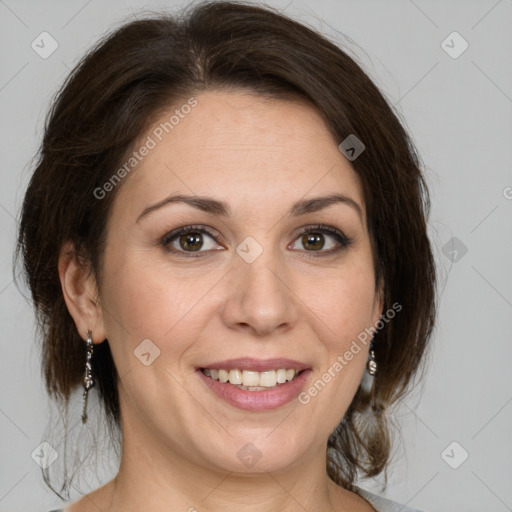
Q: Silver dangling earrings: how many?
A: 2